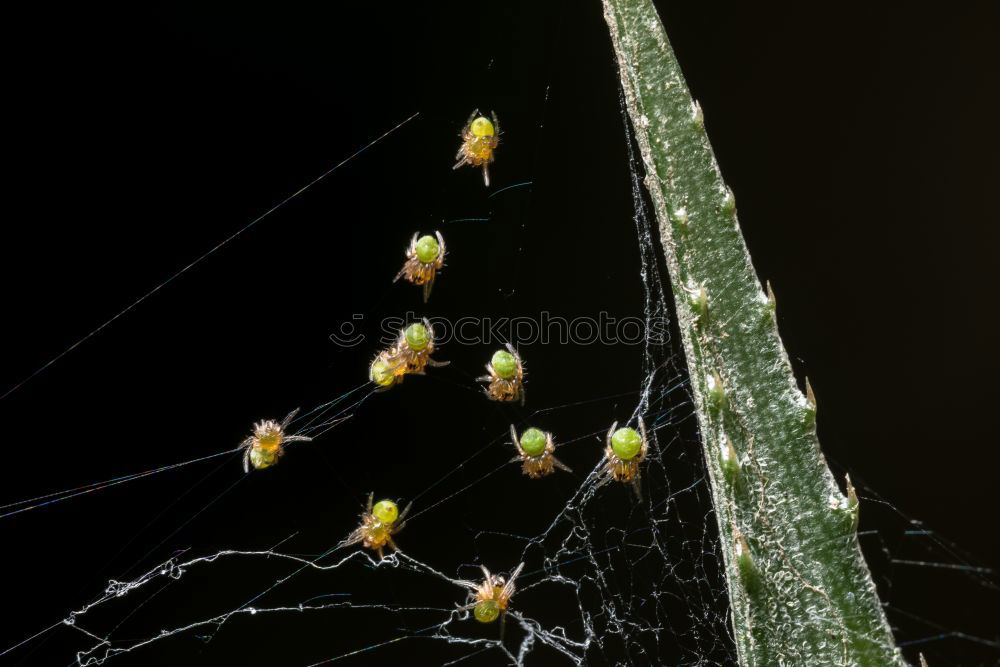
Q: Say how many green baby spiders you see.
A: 10